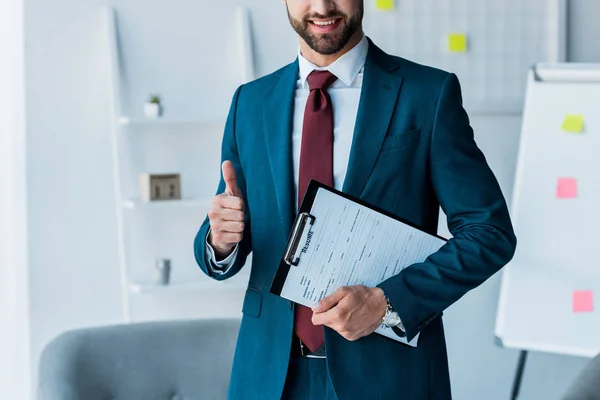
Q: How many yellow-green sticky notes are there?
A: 3